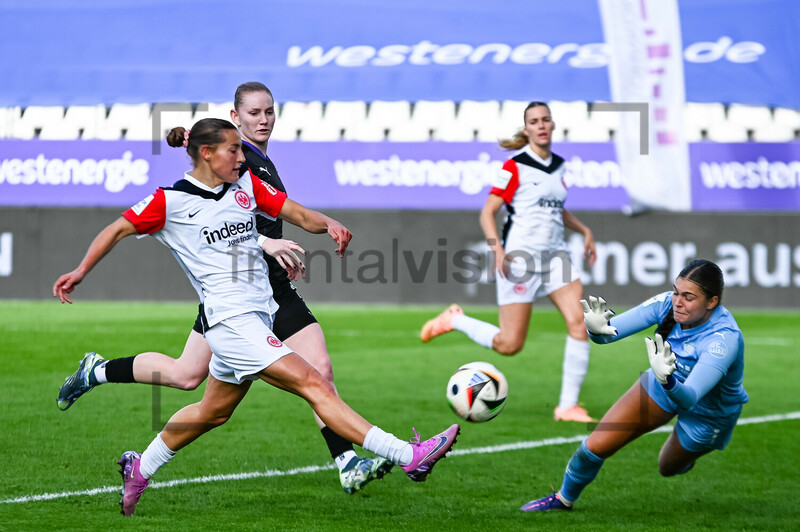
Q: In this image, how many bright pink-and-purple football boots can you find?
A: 2